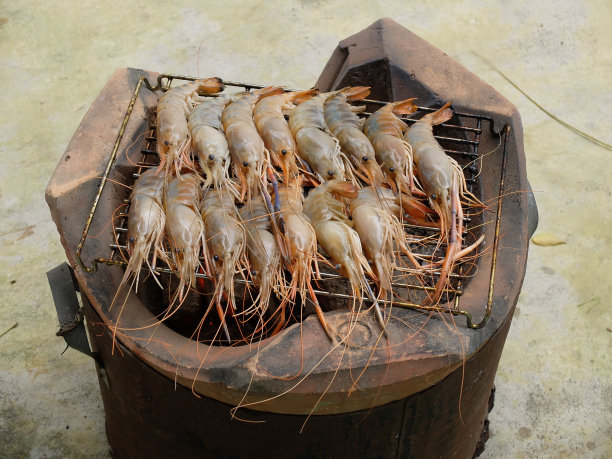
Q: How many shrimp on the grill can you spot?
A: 15